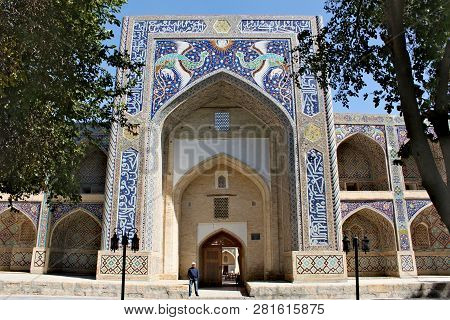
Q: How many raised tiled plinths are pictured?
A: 4